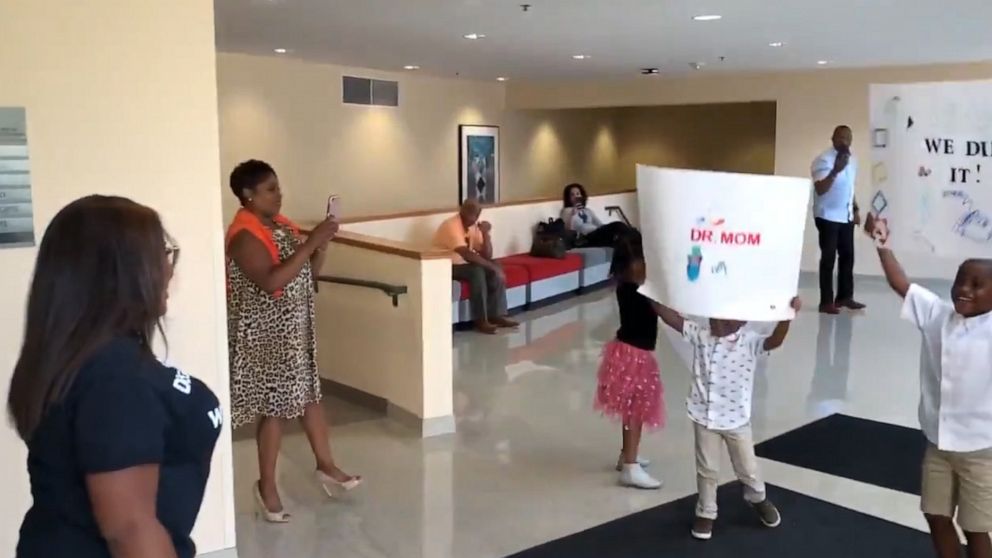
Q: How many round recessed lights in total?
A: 8